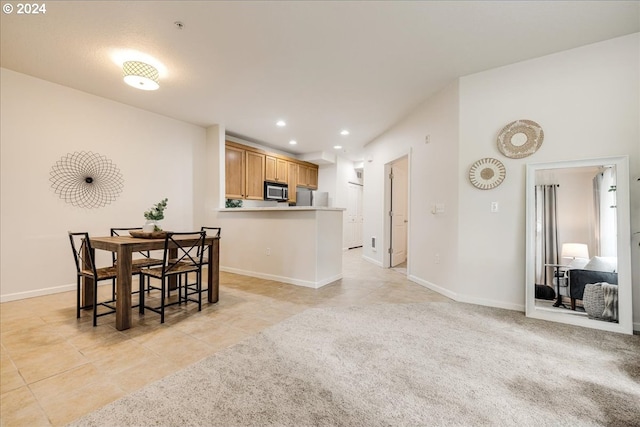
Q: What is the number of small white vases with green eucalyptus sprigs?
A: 1